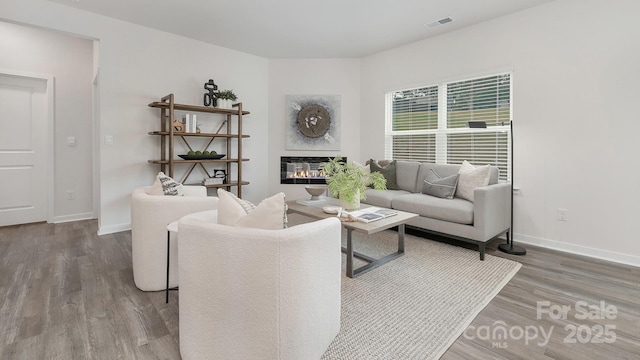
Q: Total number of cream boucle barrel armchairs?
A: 2